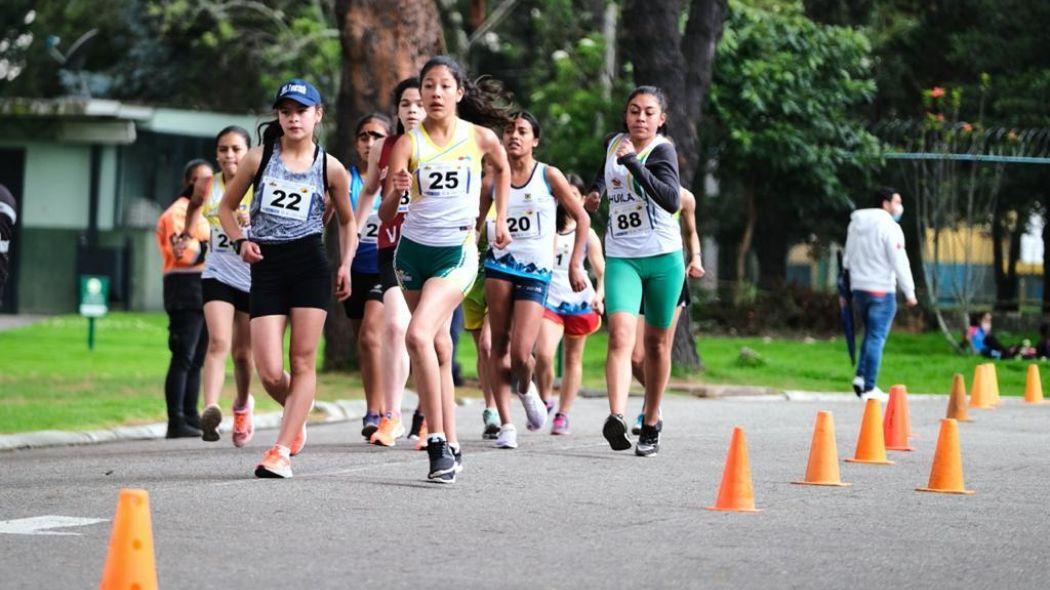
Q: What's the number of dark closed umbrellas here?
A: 1